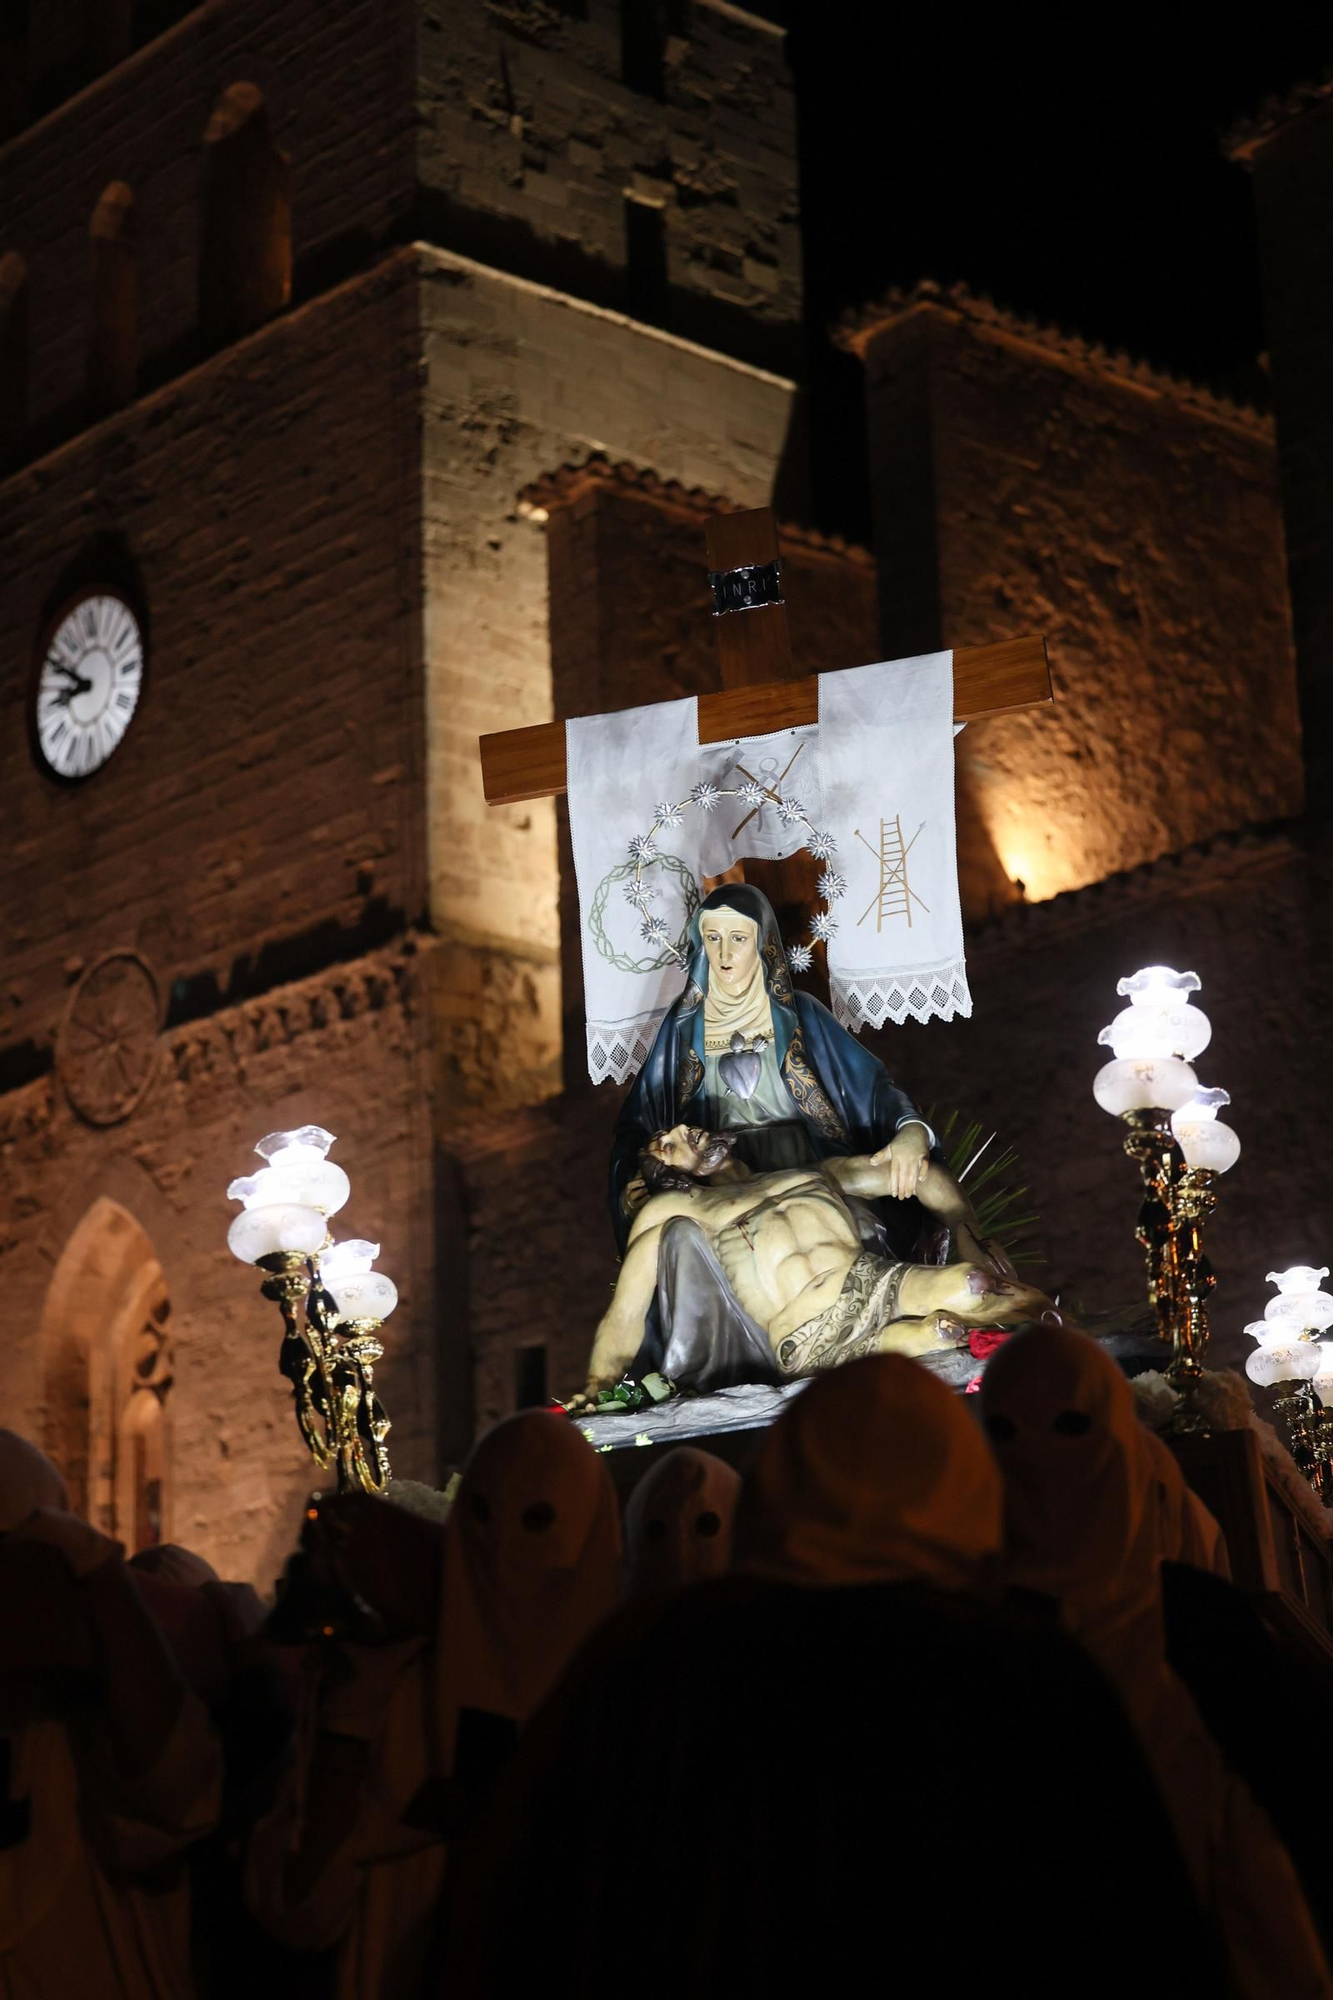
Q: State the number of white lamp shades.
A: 9